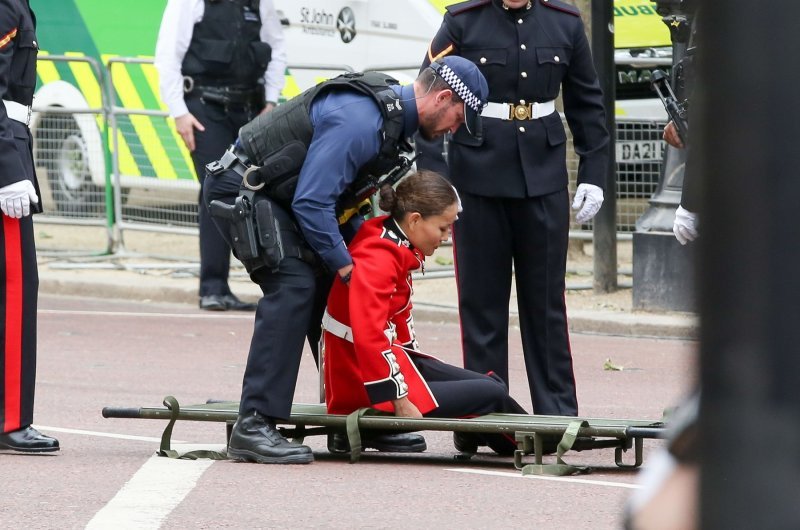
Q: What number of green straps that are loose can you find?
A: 3